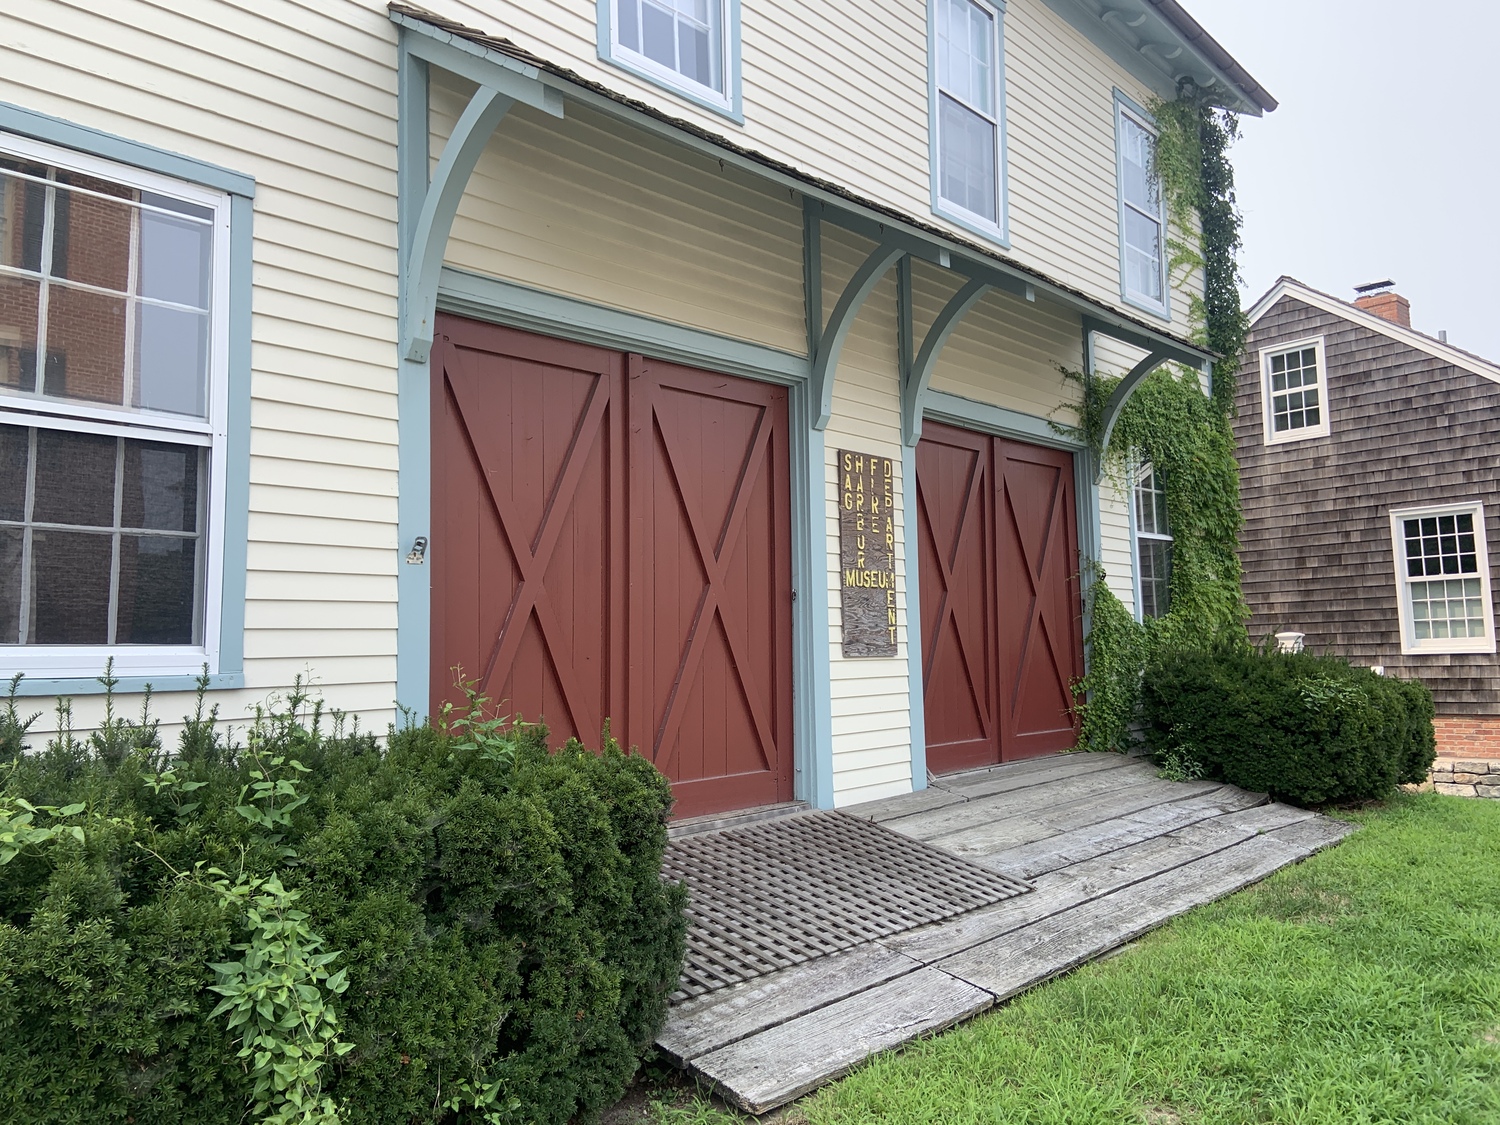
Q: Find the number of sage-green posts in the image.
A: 4